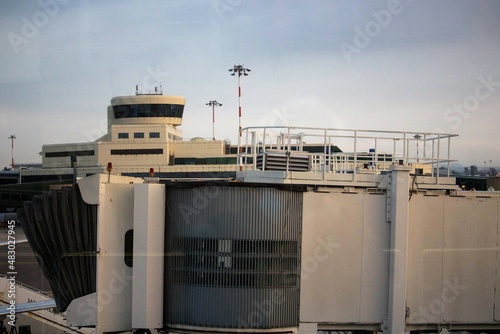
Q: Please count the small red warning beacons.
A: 2